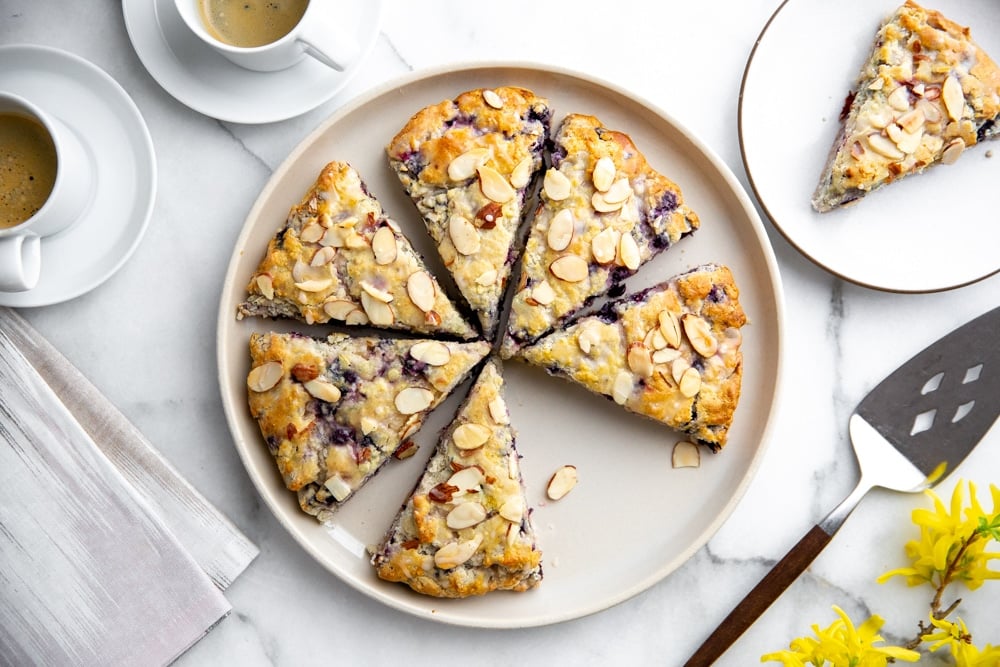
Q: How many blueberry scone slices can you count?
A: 7